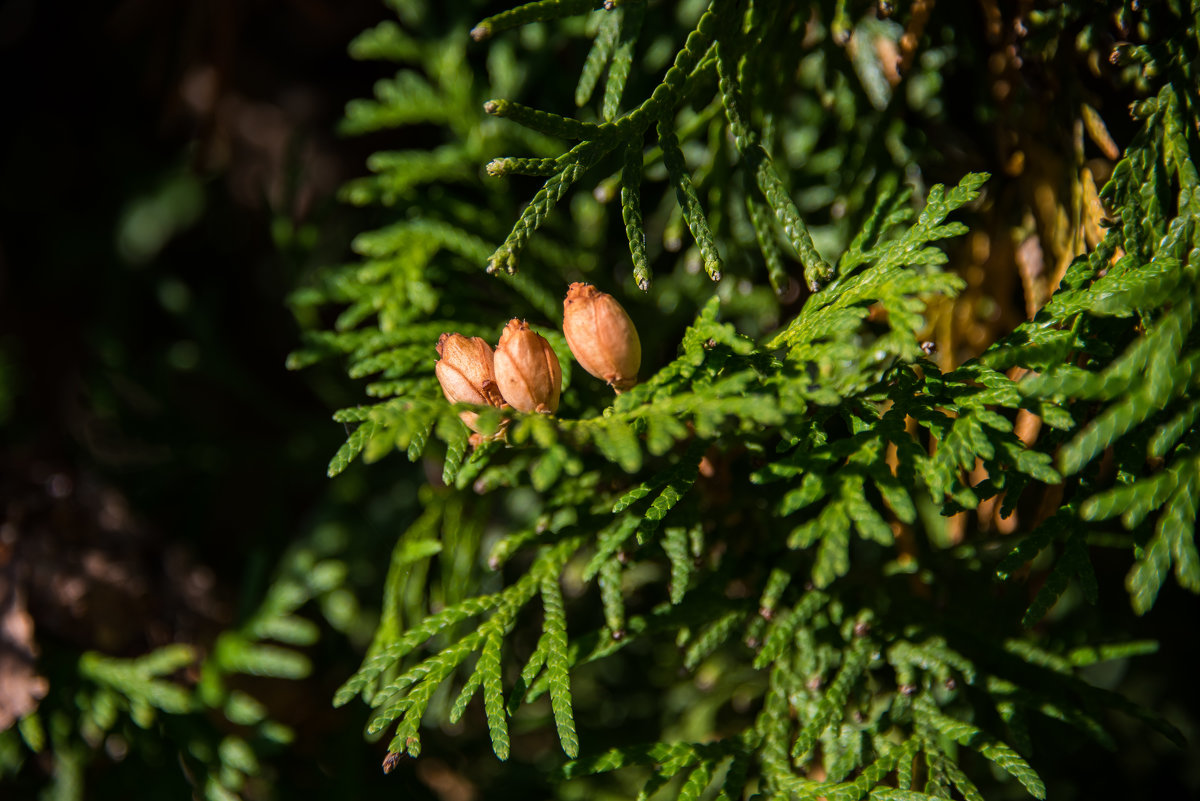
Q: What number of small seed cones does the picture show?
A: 3